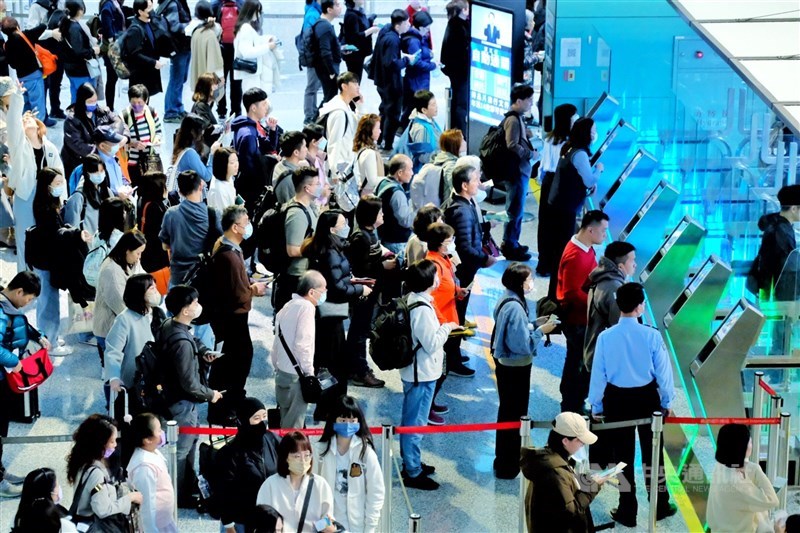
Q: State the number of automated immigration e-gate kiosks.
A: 7